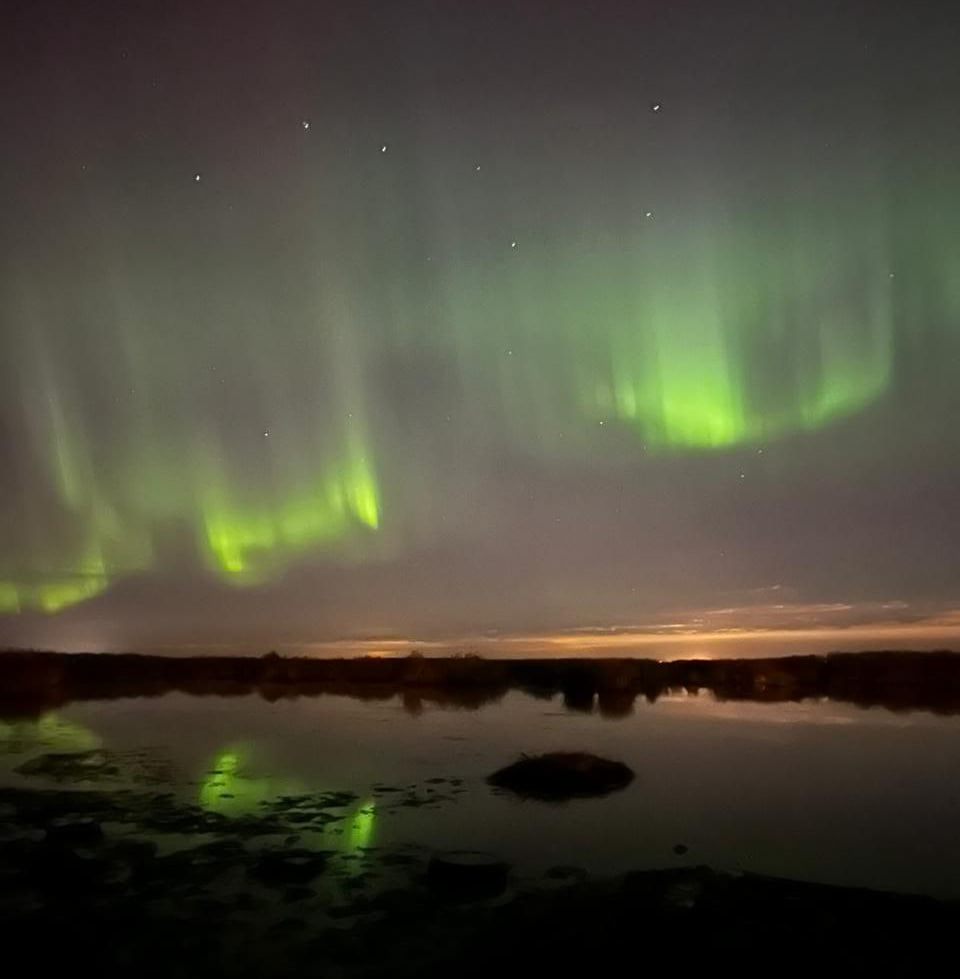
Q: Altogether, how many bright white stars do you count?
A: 7